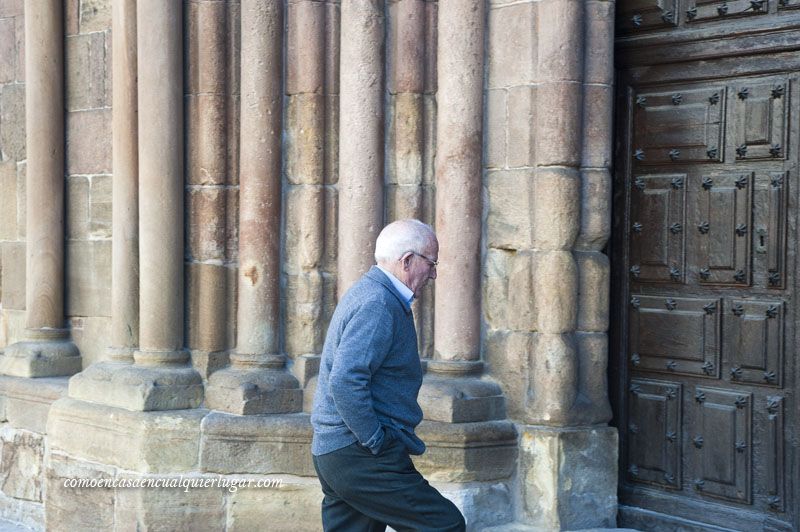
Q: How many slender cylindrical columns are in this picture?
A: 6